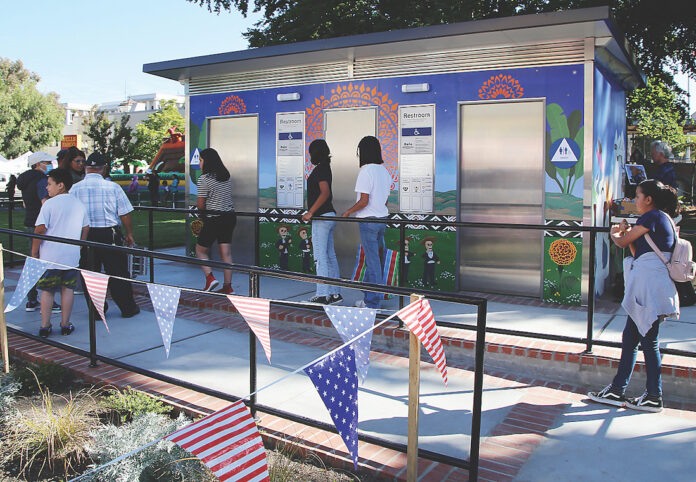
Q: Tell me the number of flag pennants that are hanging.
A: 8